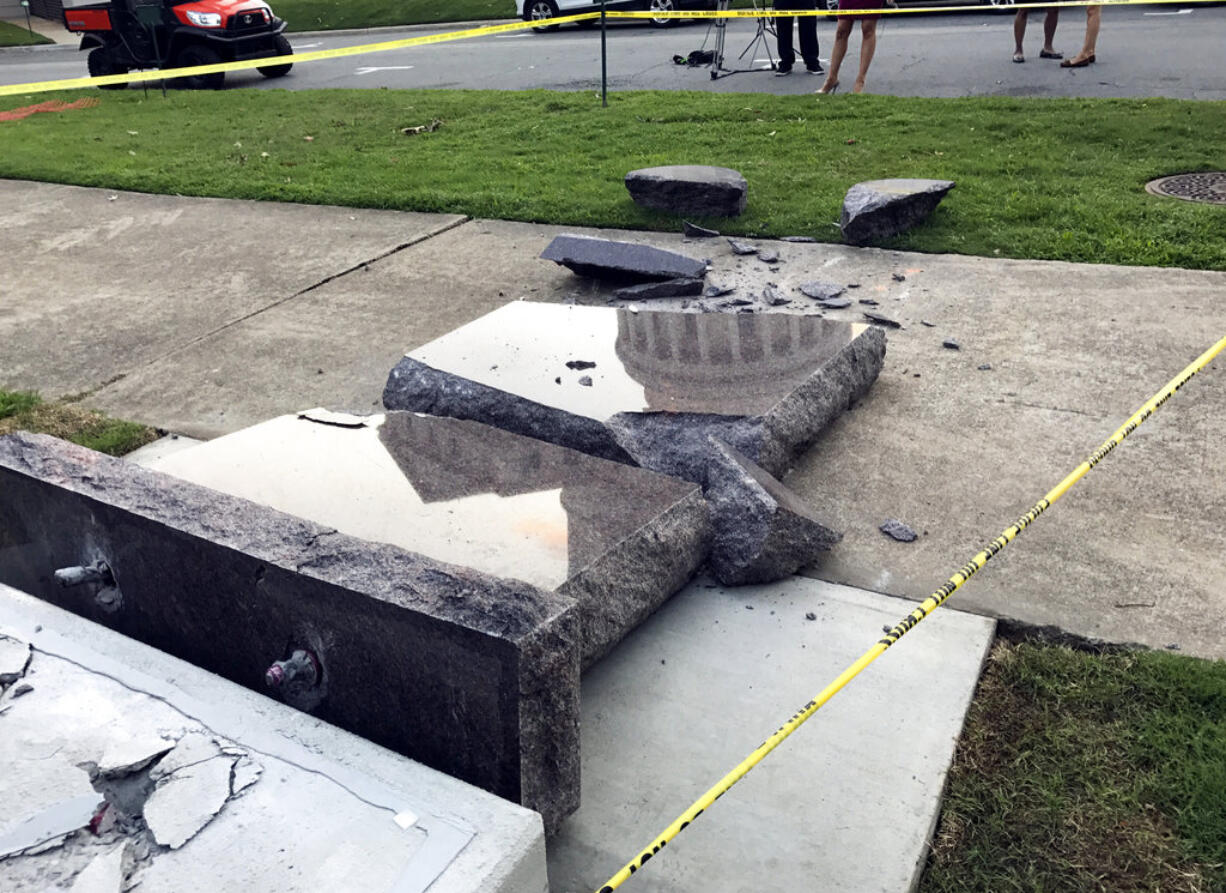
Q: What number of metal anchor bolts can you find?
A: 2